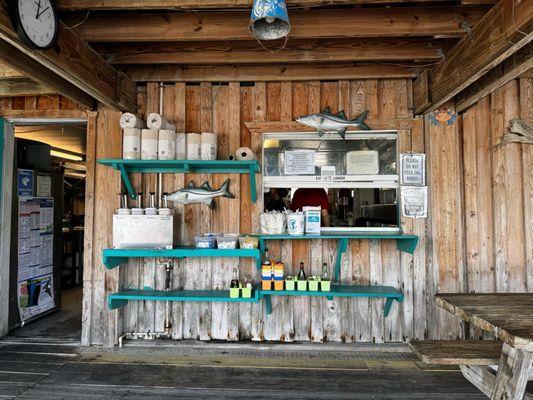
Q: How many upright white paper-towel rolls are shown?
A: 6